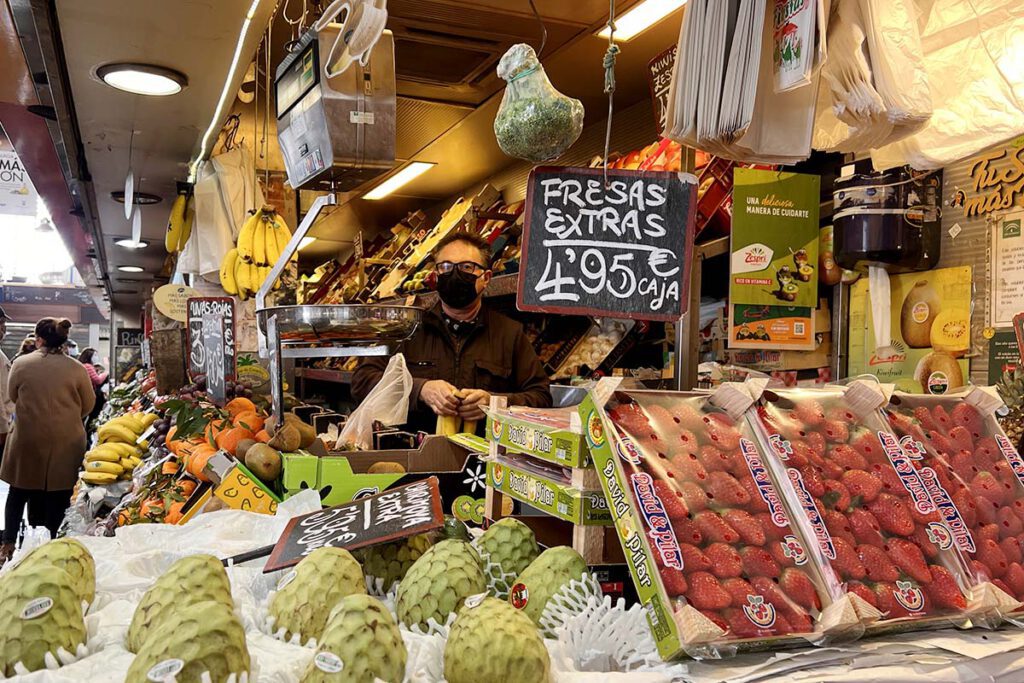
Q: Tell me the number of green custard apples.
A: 11